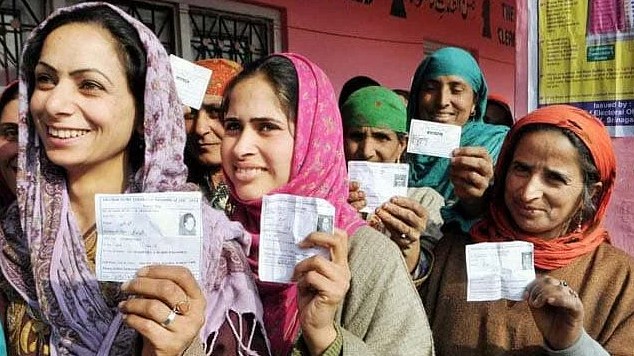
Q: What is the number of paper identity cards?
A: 6